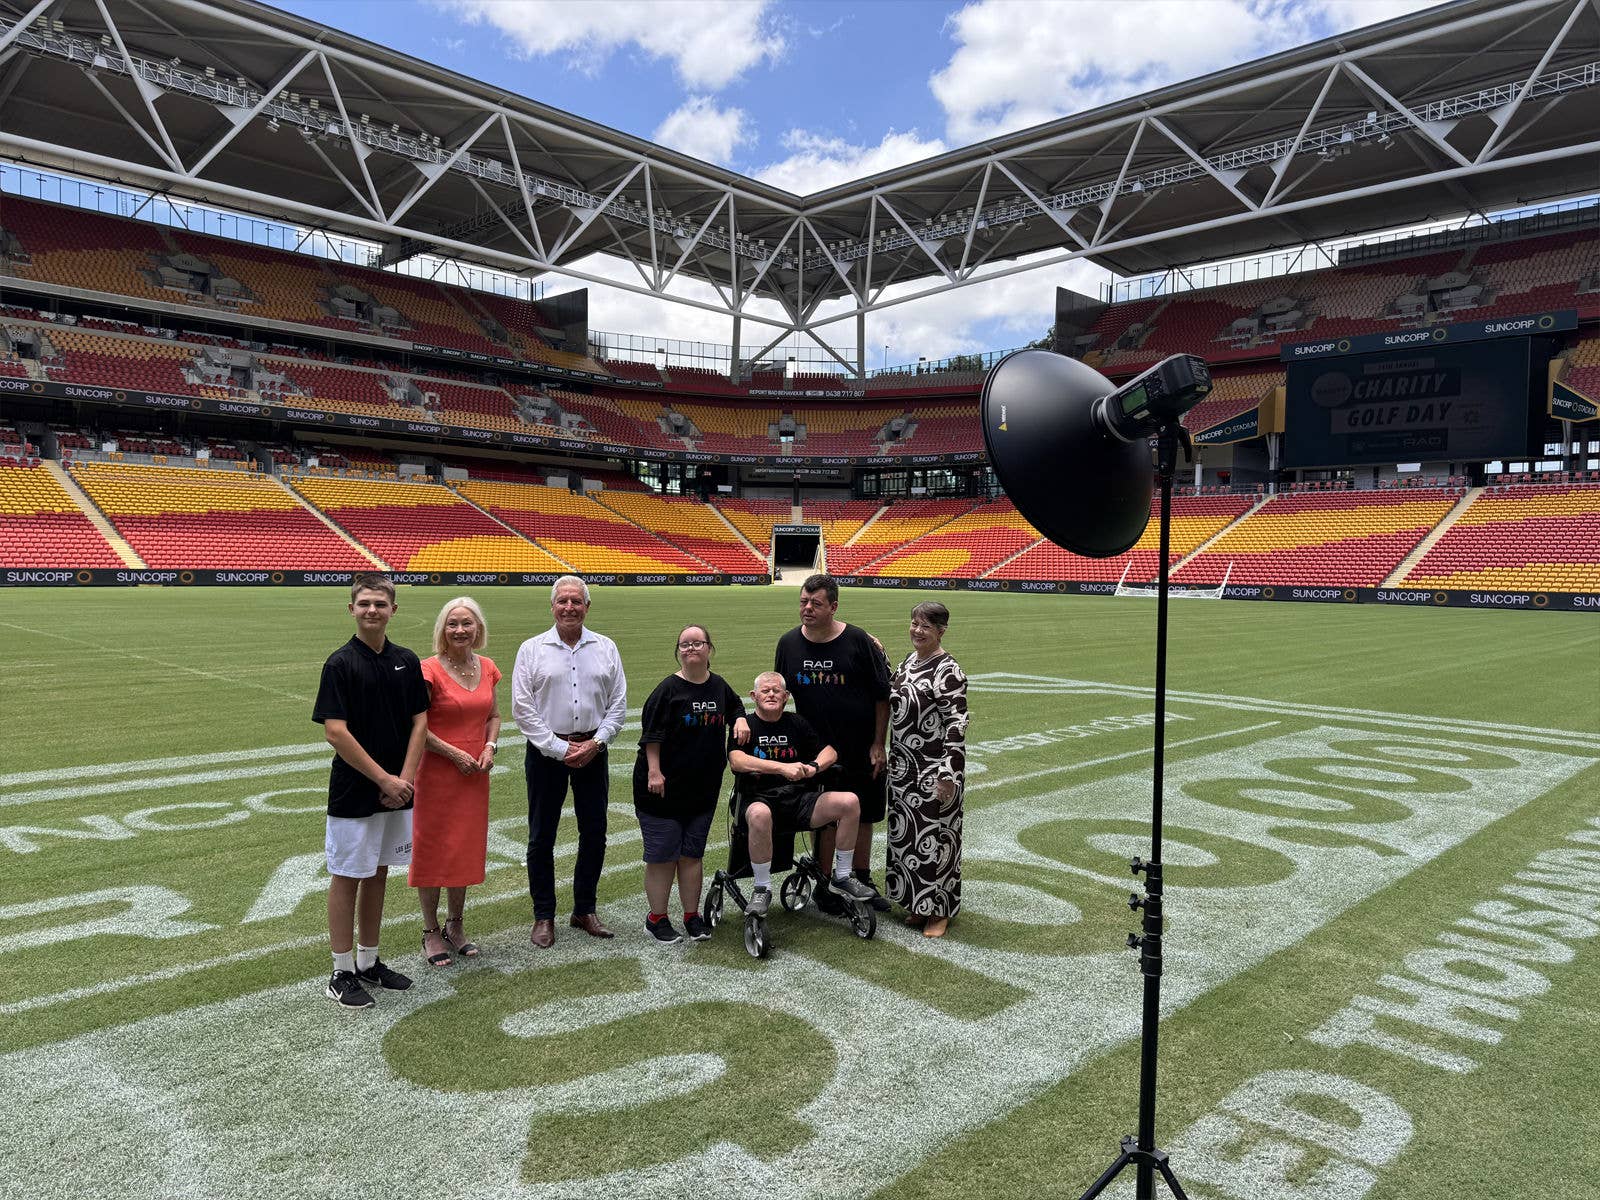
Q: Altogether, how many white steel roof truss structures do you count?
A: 2